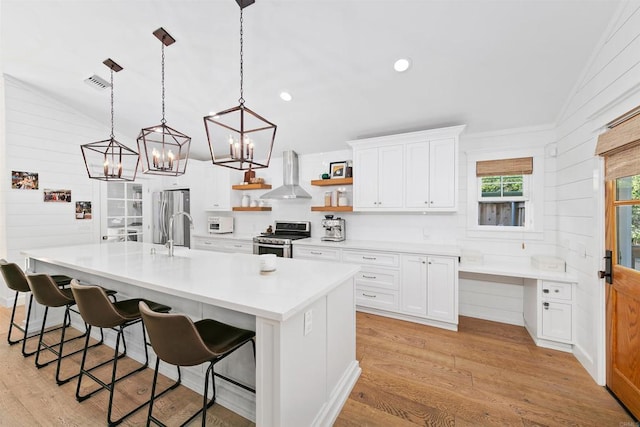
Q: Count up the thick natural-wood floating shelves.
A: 4